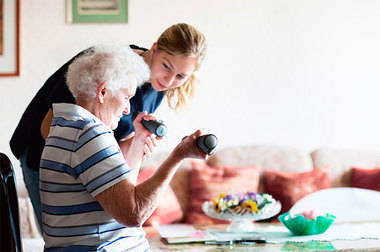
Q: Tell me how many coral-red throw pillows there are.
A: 4